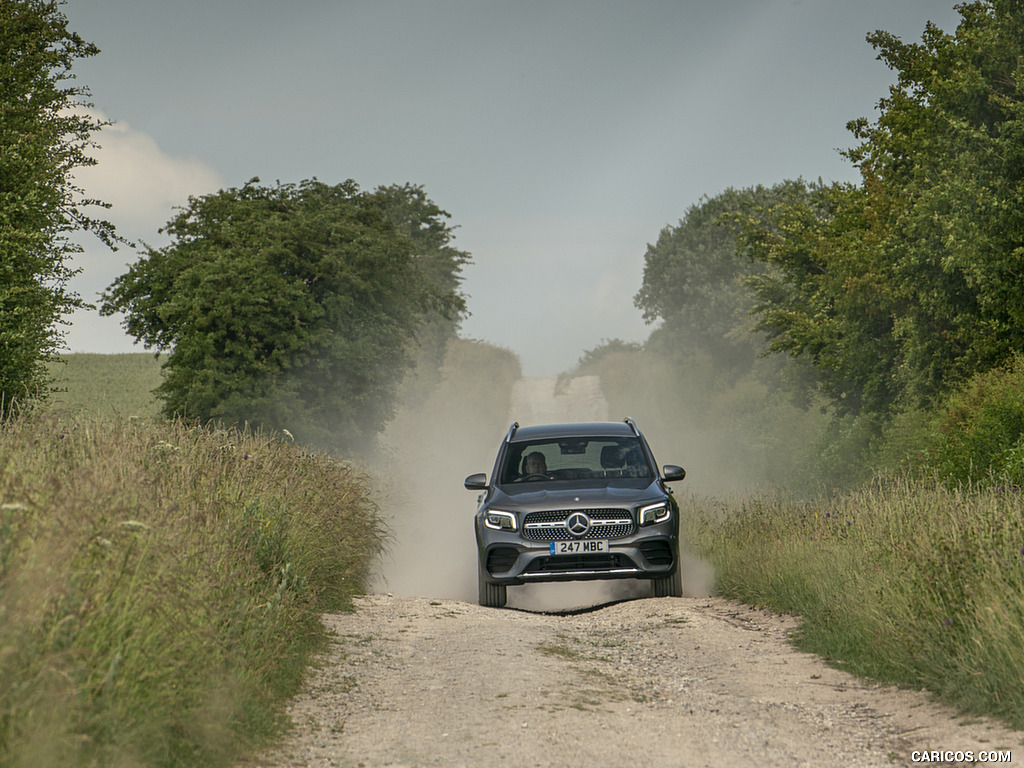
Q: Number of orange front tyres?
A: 0